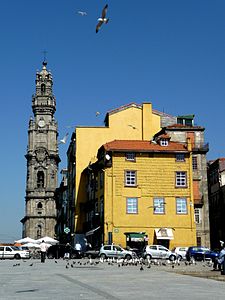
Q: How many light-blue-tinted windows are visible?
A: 3